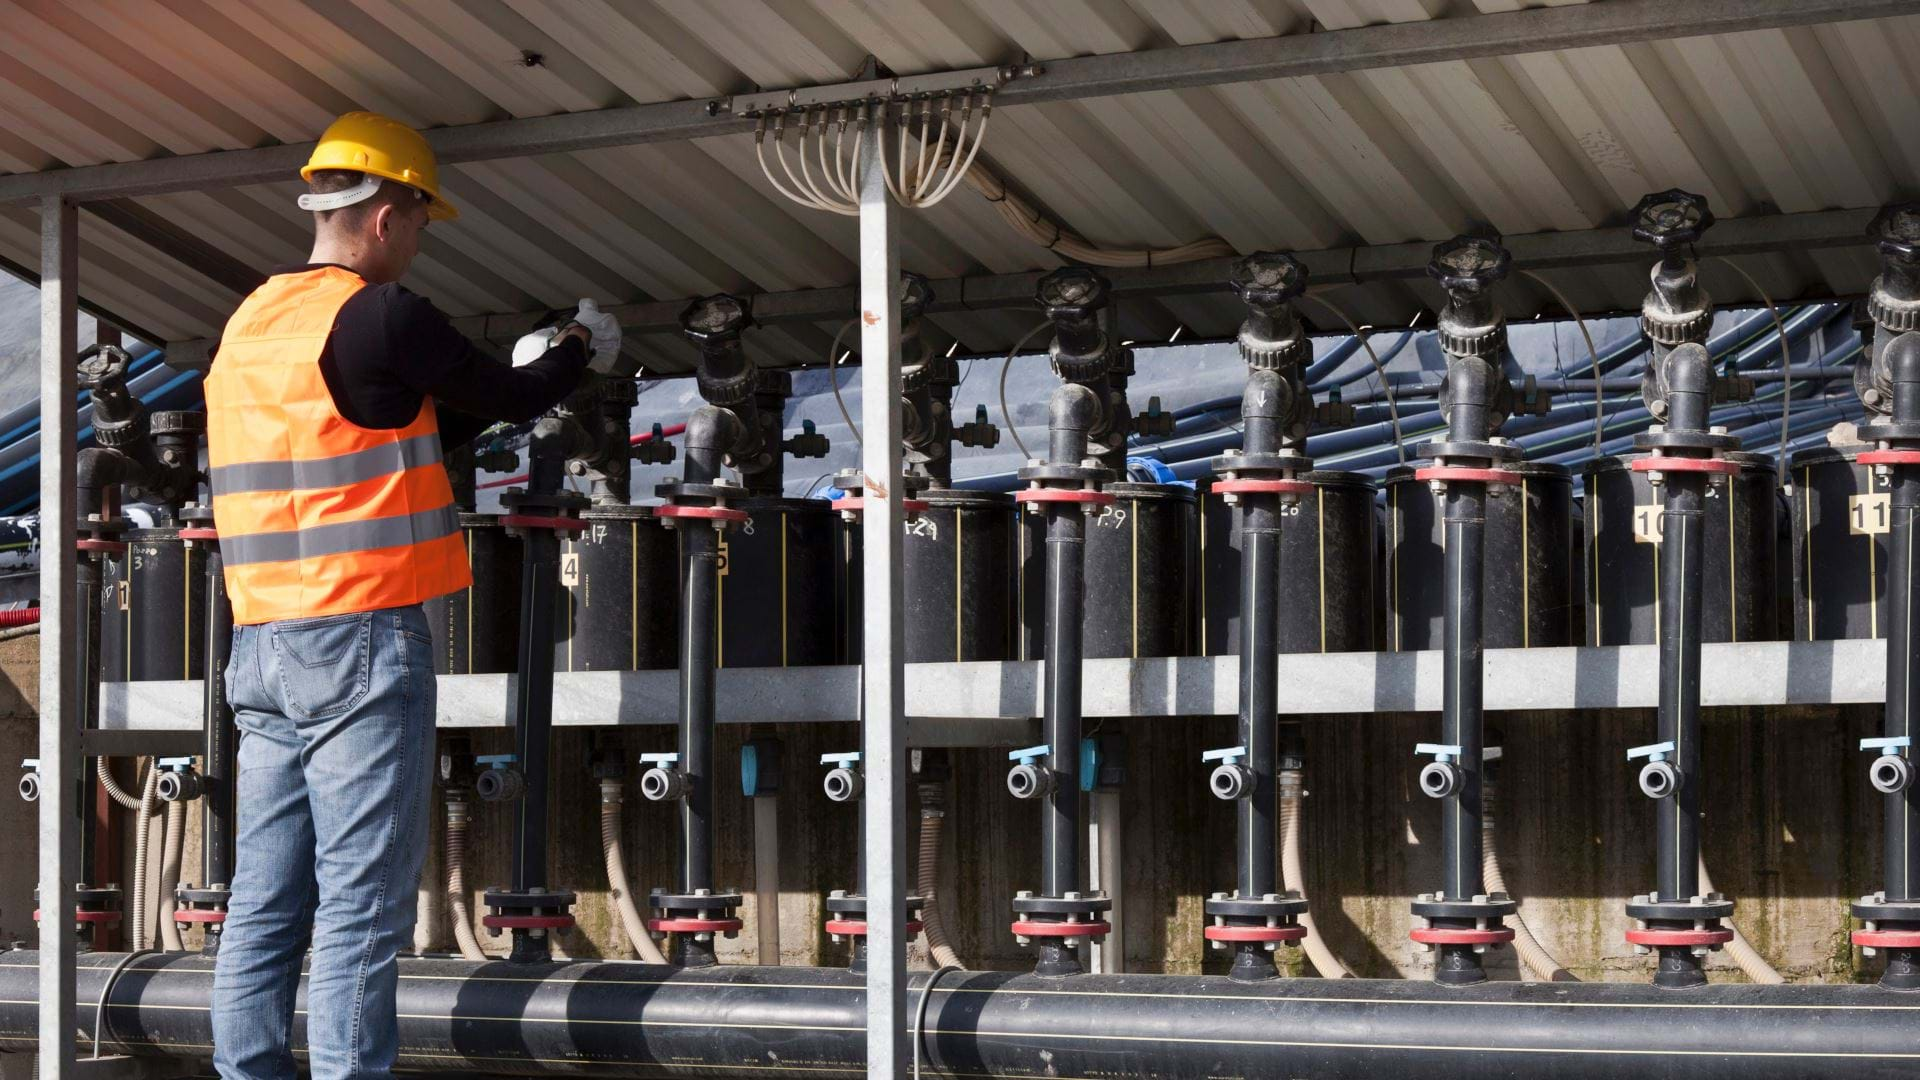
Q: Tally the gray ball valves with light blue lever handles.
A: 10